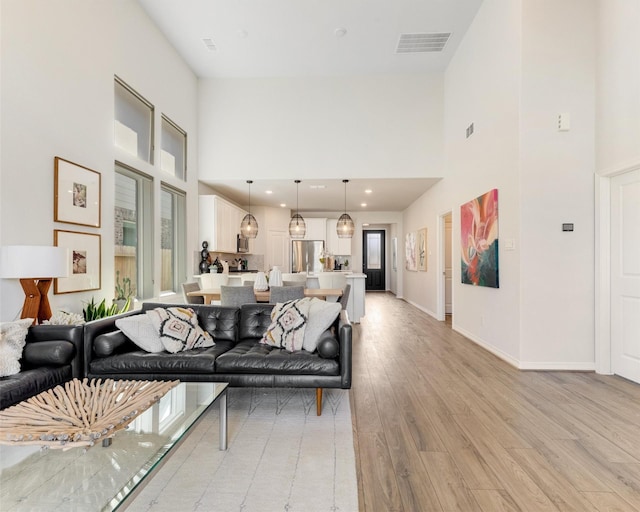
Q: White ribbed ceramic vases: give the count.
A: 2